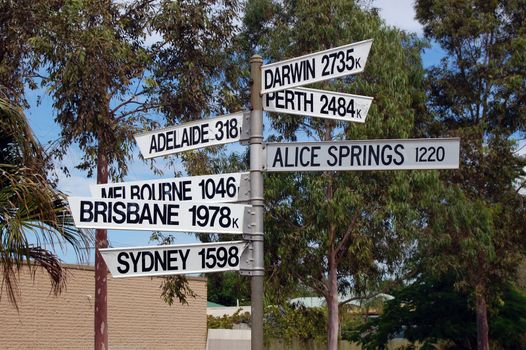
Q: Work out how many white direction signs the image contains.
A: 7